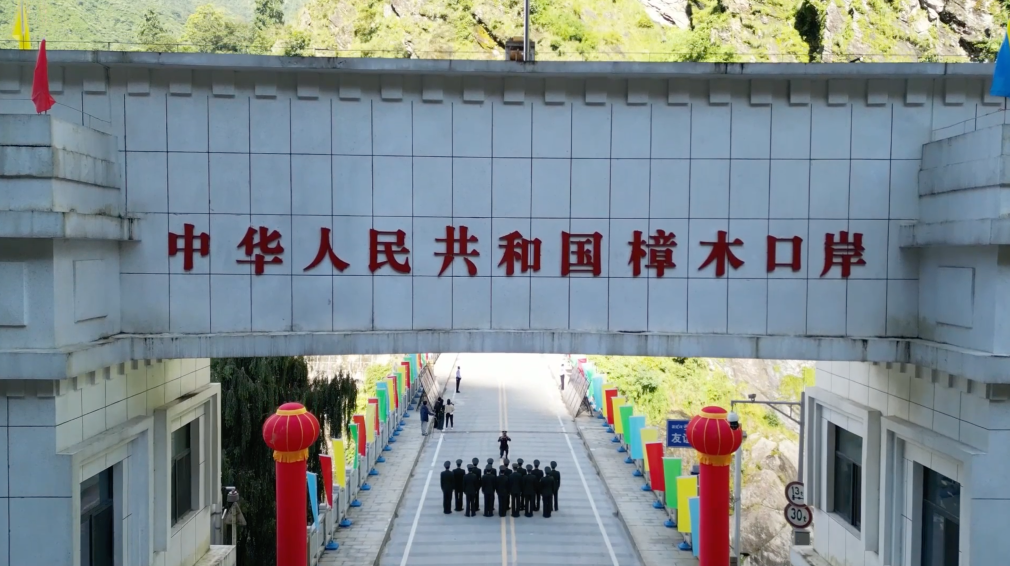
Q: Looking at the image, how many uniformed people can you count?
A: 15